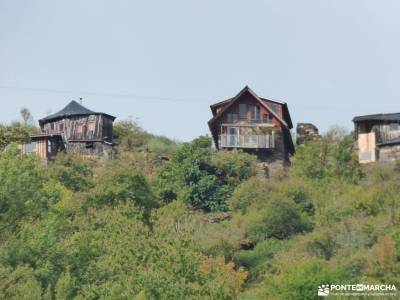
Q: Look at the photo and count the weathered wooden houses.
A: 3